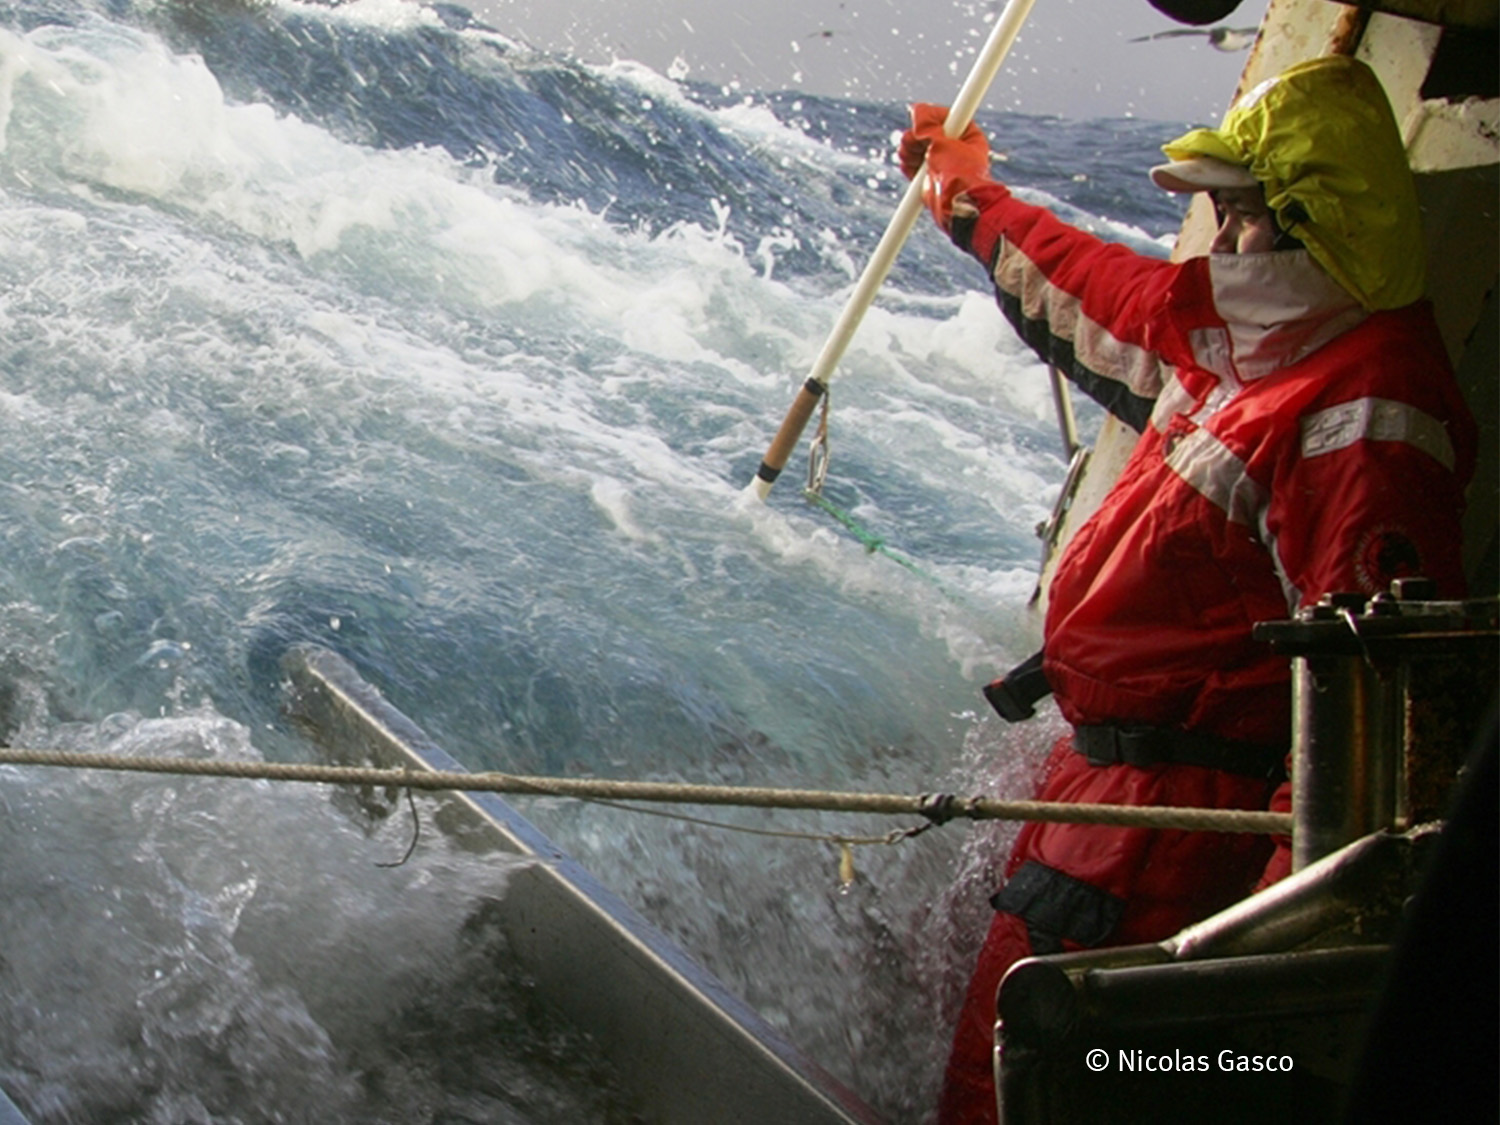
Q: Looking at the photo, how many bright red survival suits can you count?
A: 1